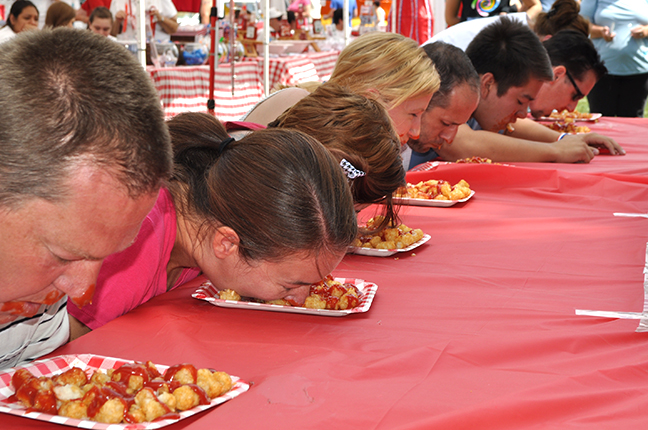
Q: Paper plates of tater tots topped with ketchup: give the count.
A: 7